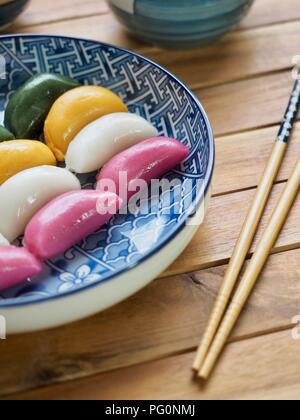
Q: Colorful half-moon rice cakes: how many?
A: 10